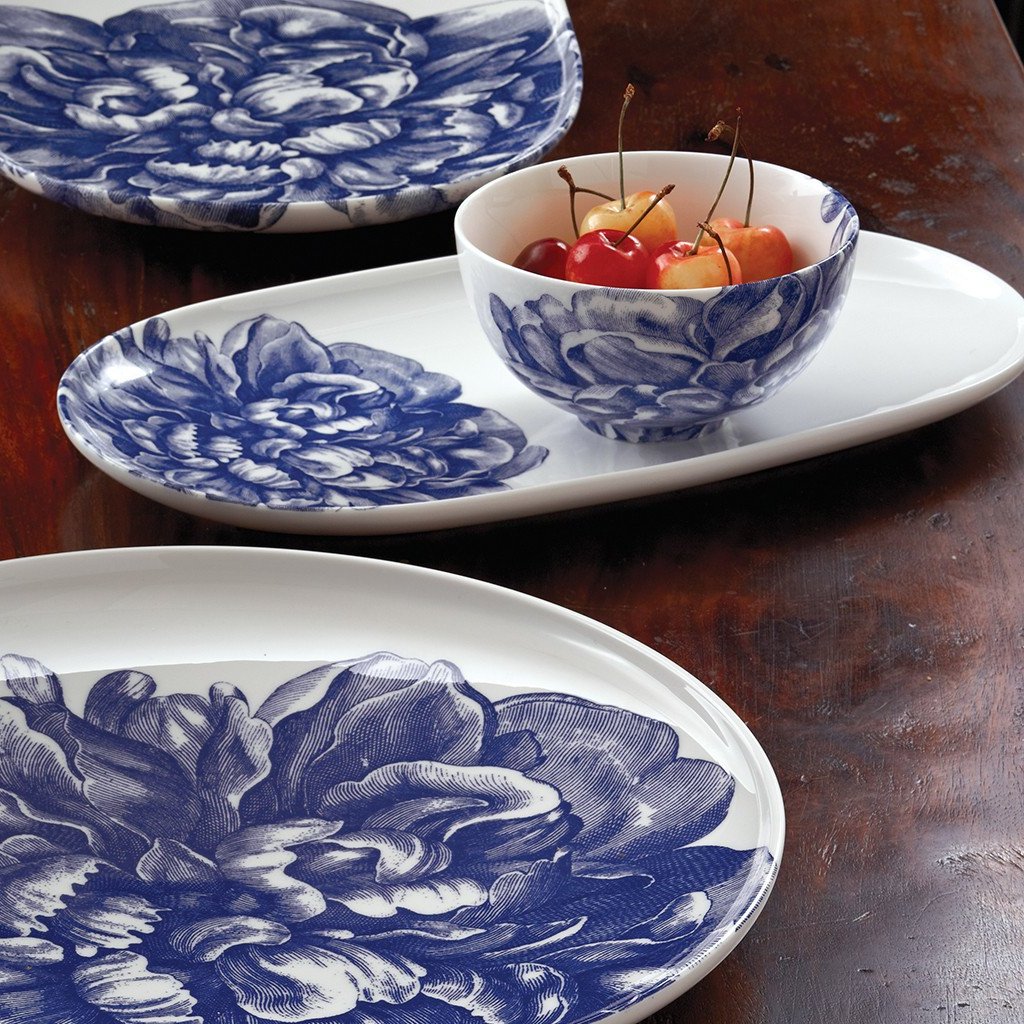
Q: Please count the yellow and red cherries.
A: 5